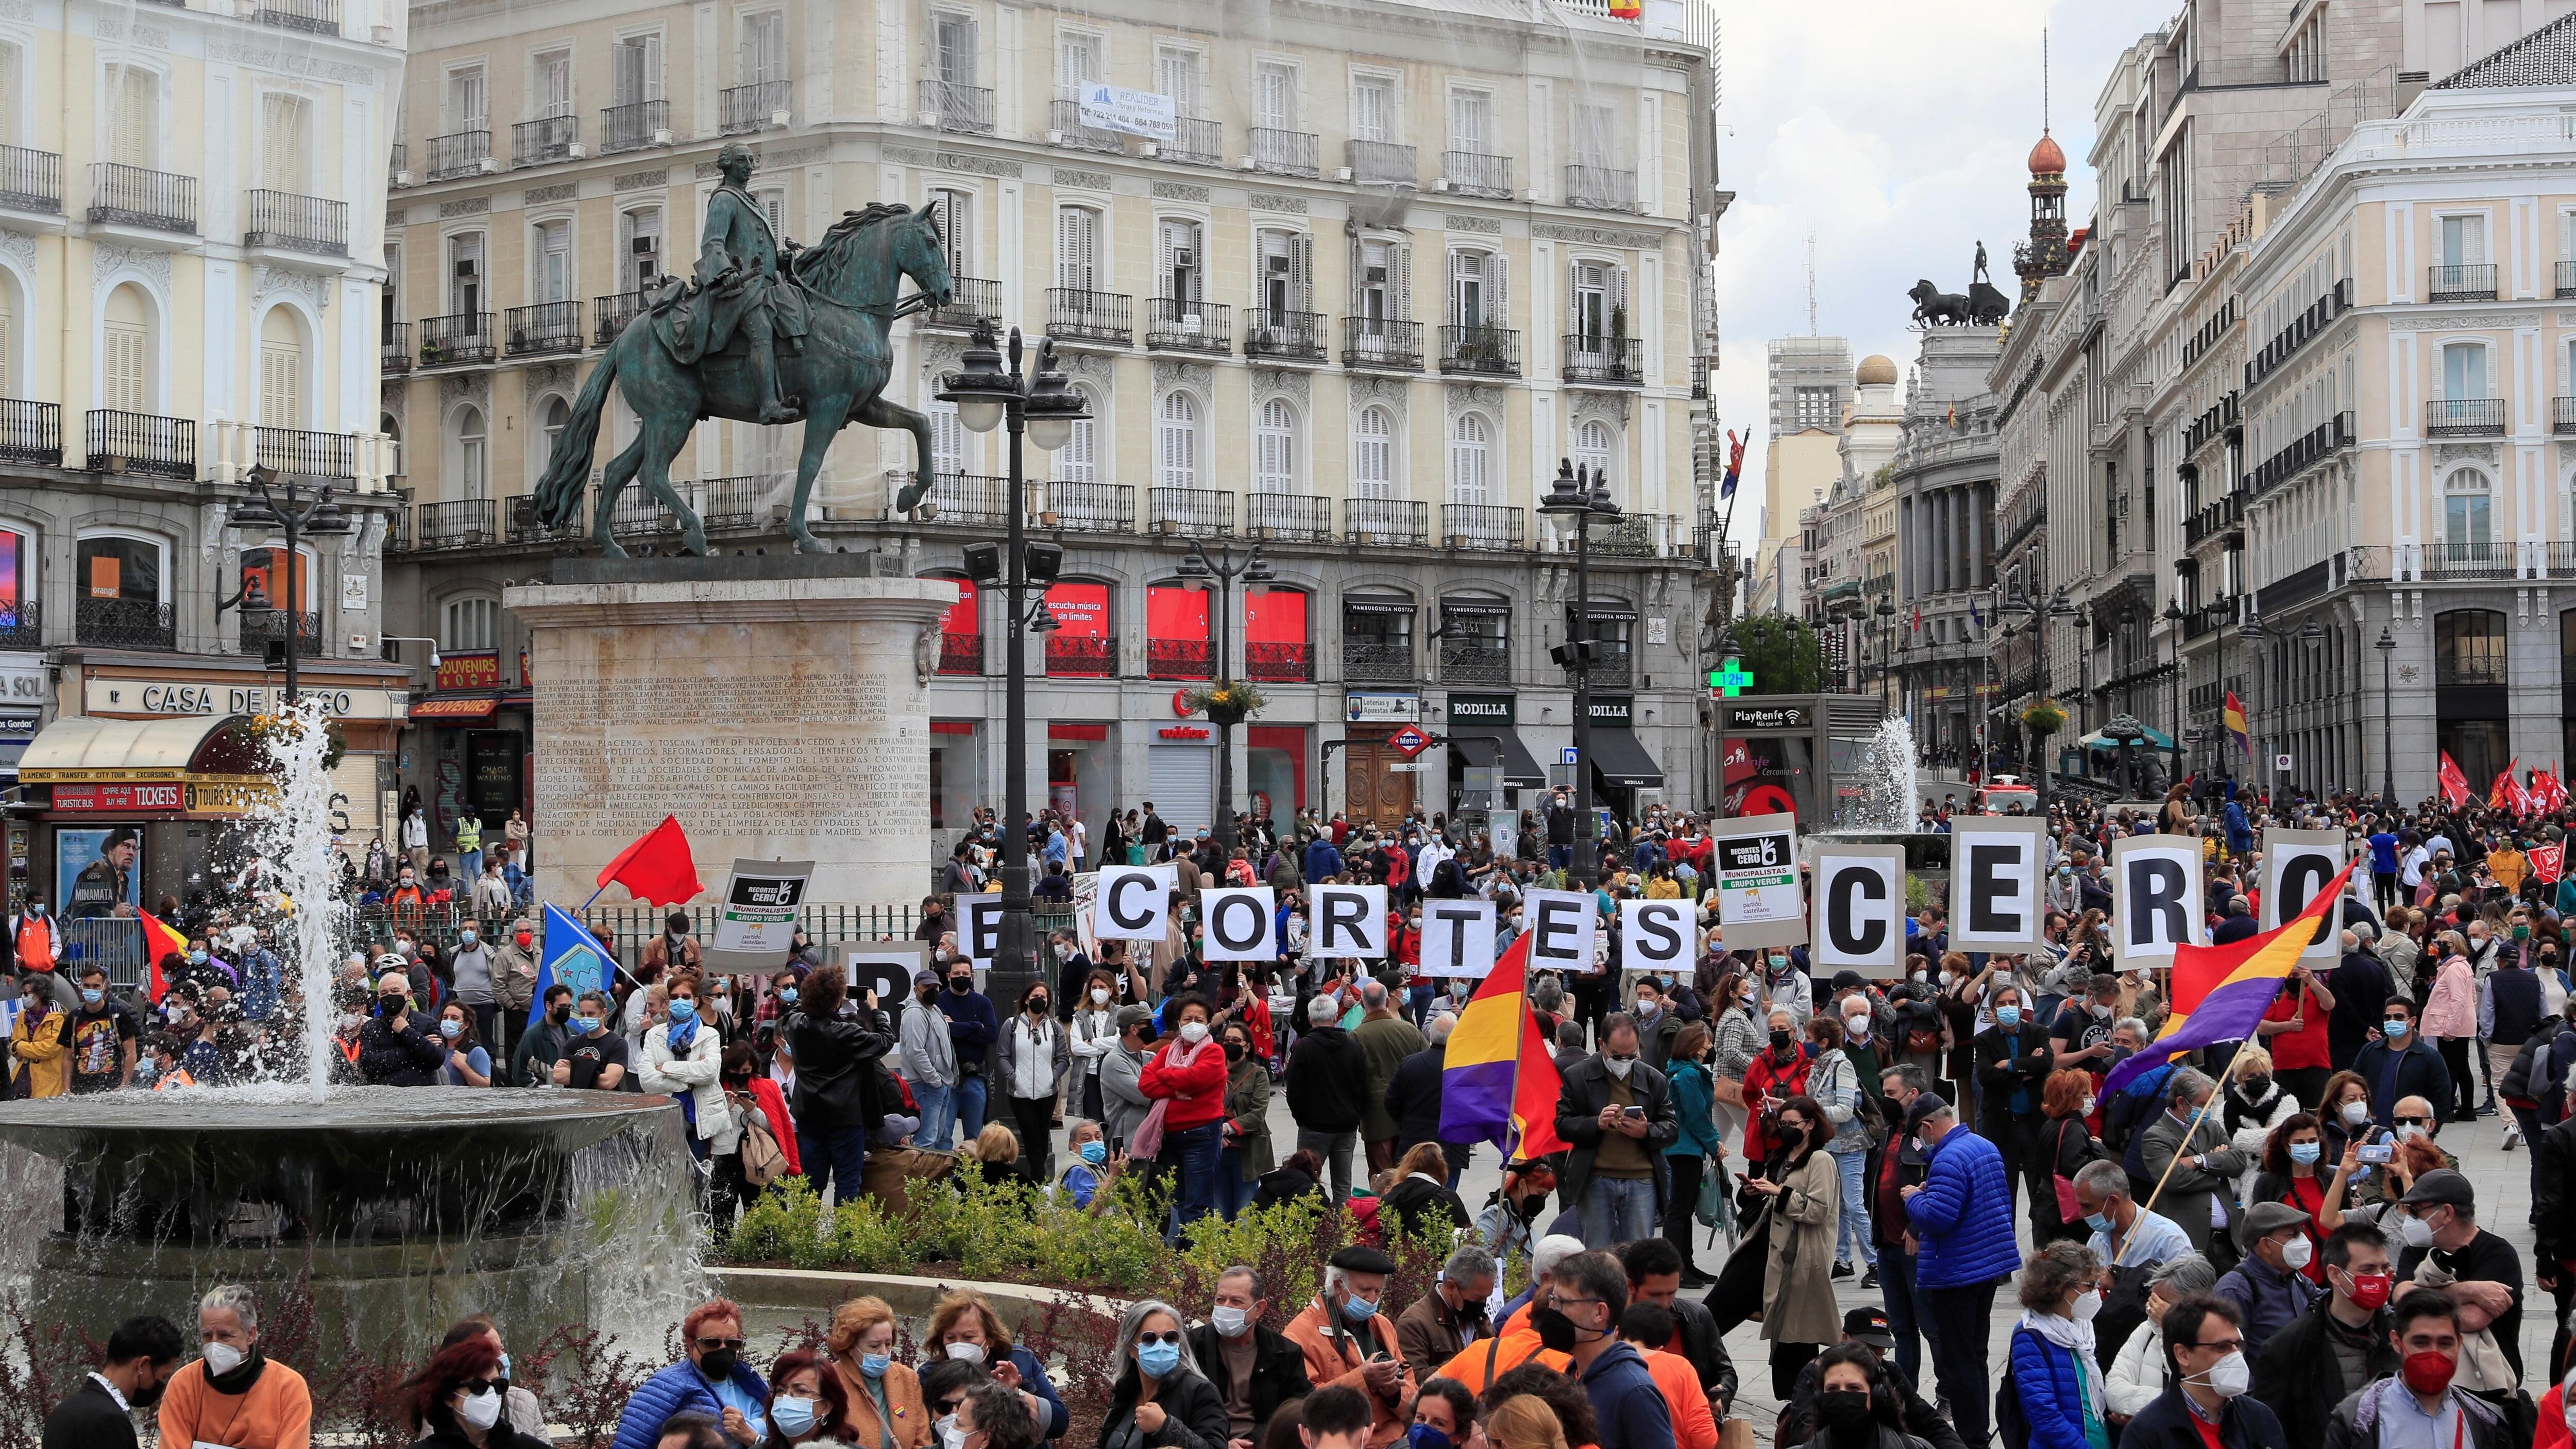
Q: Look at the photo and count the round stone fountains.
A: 2